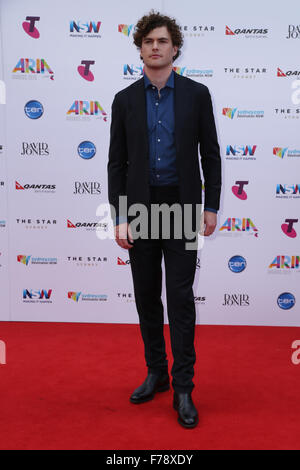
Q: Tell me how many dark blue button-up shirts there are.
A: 1